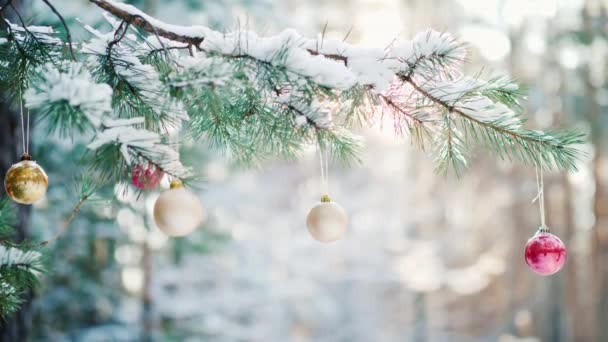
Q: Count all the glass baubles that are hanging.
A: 5